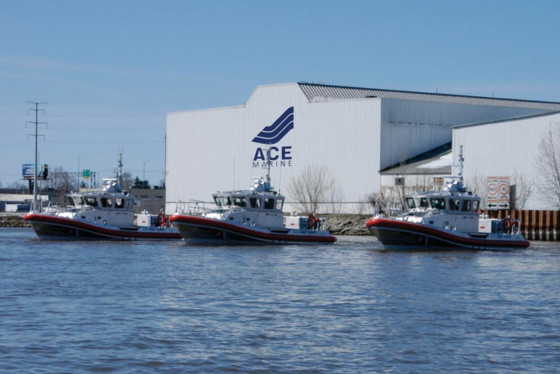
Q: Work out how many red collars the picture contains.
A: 3